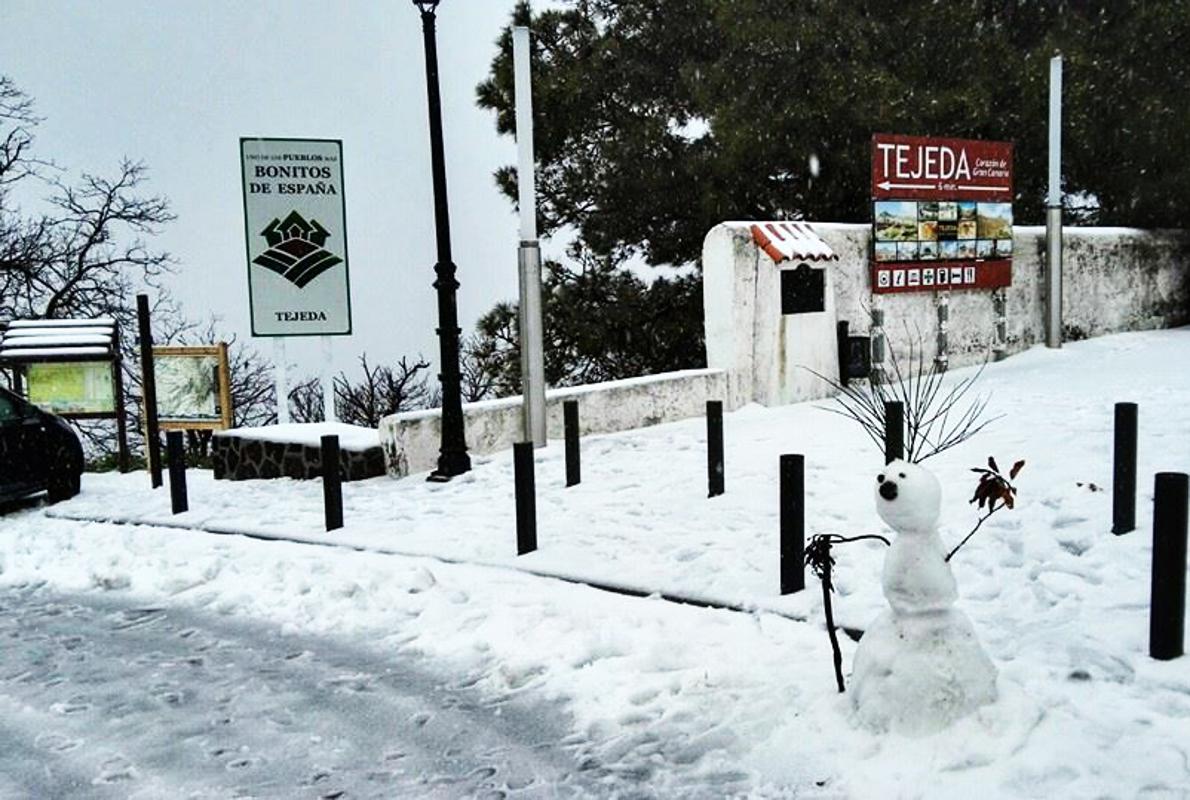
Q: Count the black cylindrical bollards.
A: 9